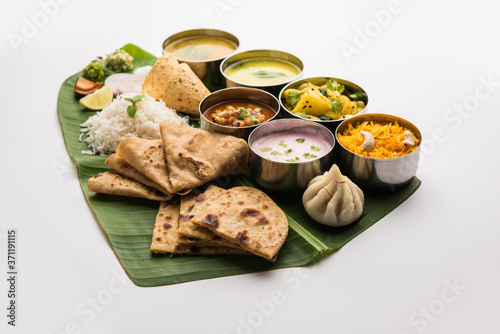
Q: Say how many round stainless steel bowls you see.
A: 6